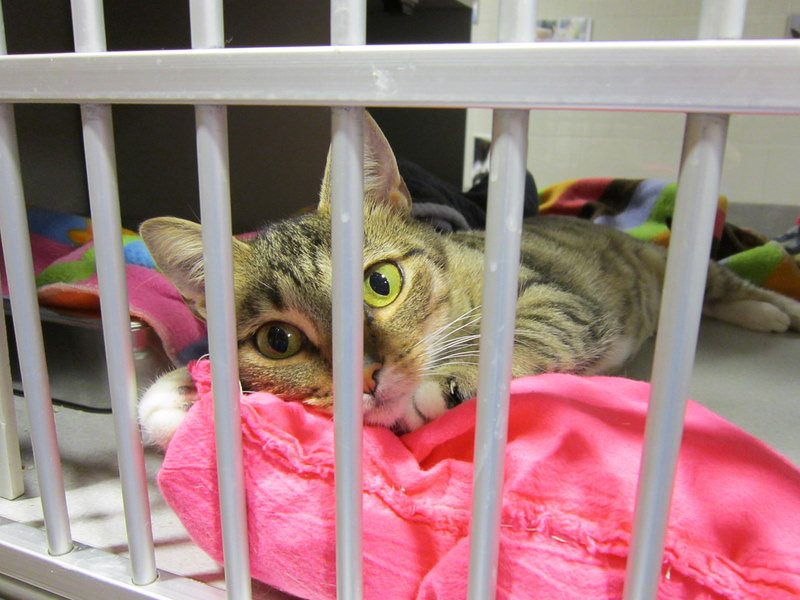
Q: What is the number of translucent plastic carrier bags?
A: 0